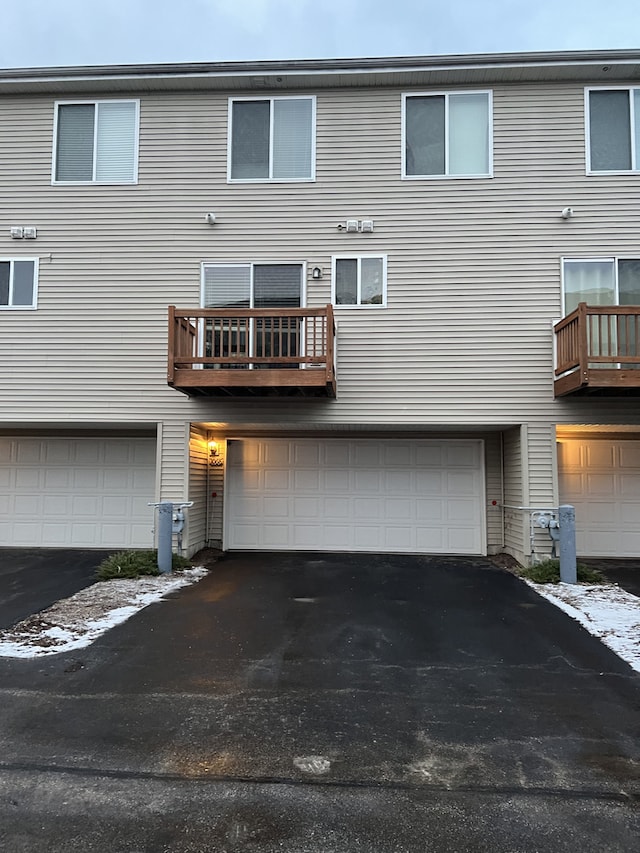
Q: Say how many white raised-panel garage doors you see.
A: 3